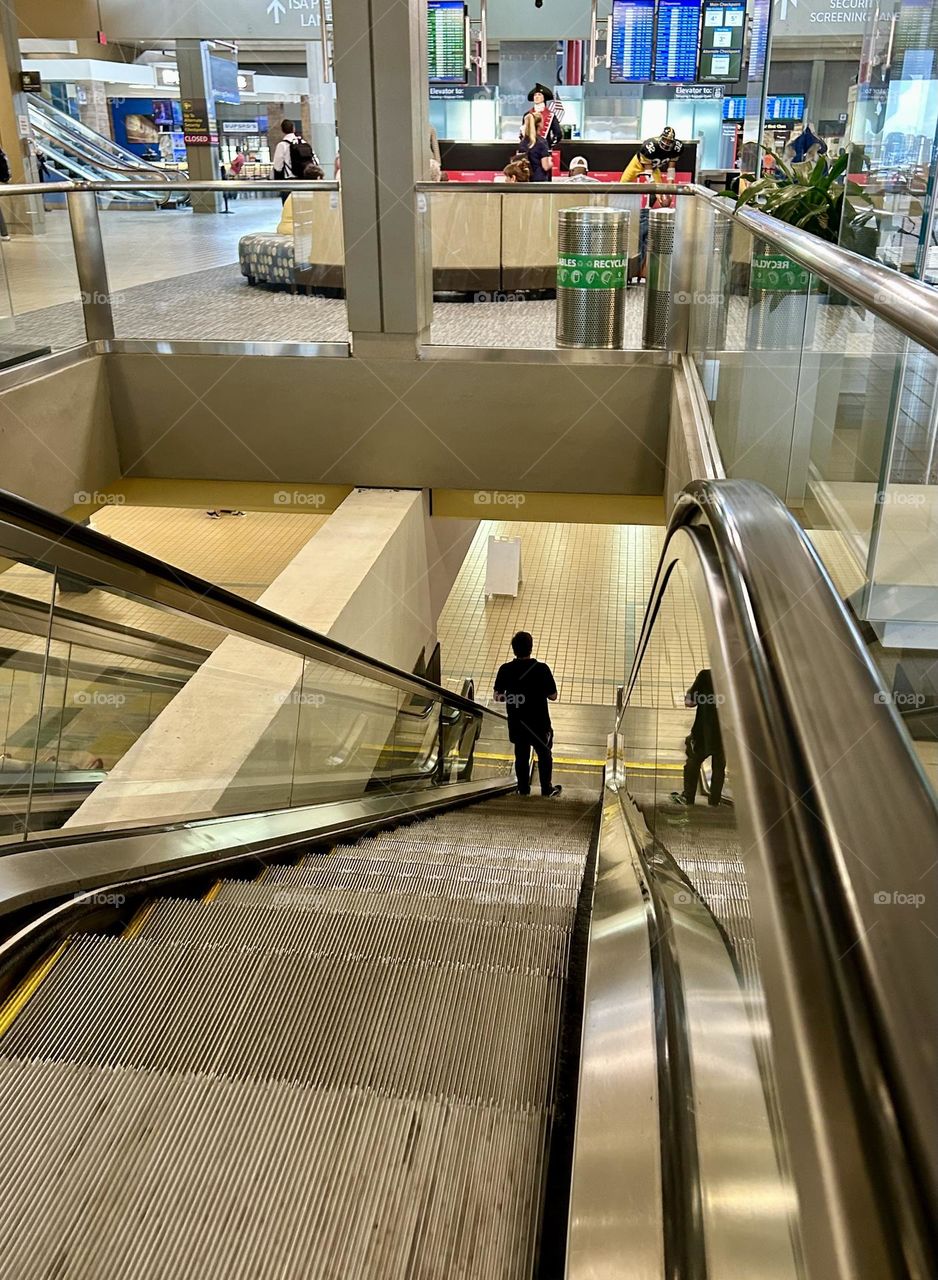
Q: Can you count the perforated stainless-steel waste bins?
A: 2